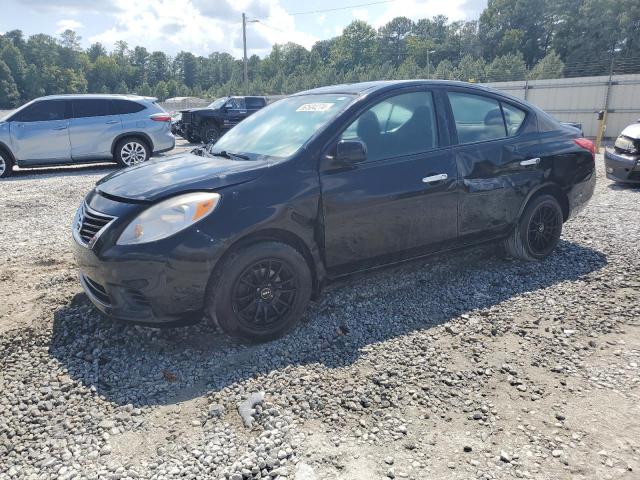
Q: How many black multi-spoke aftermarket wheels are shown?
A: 2